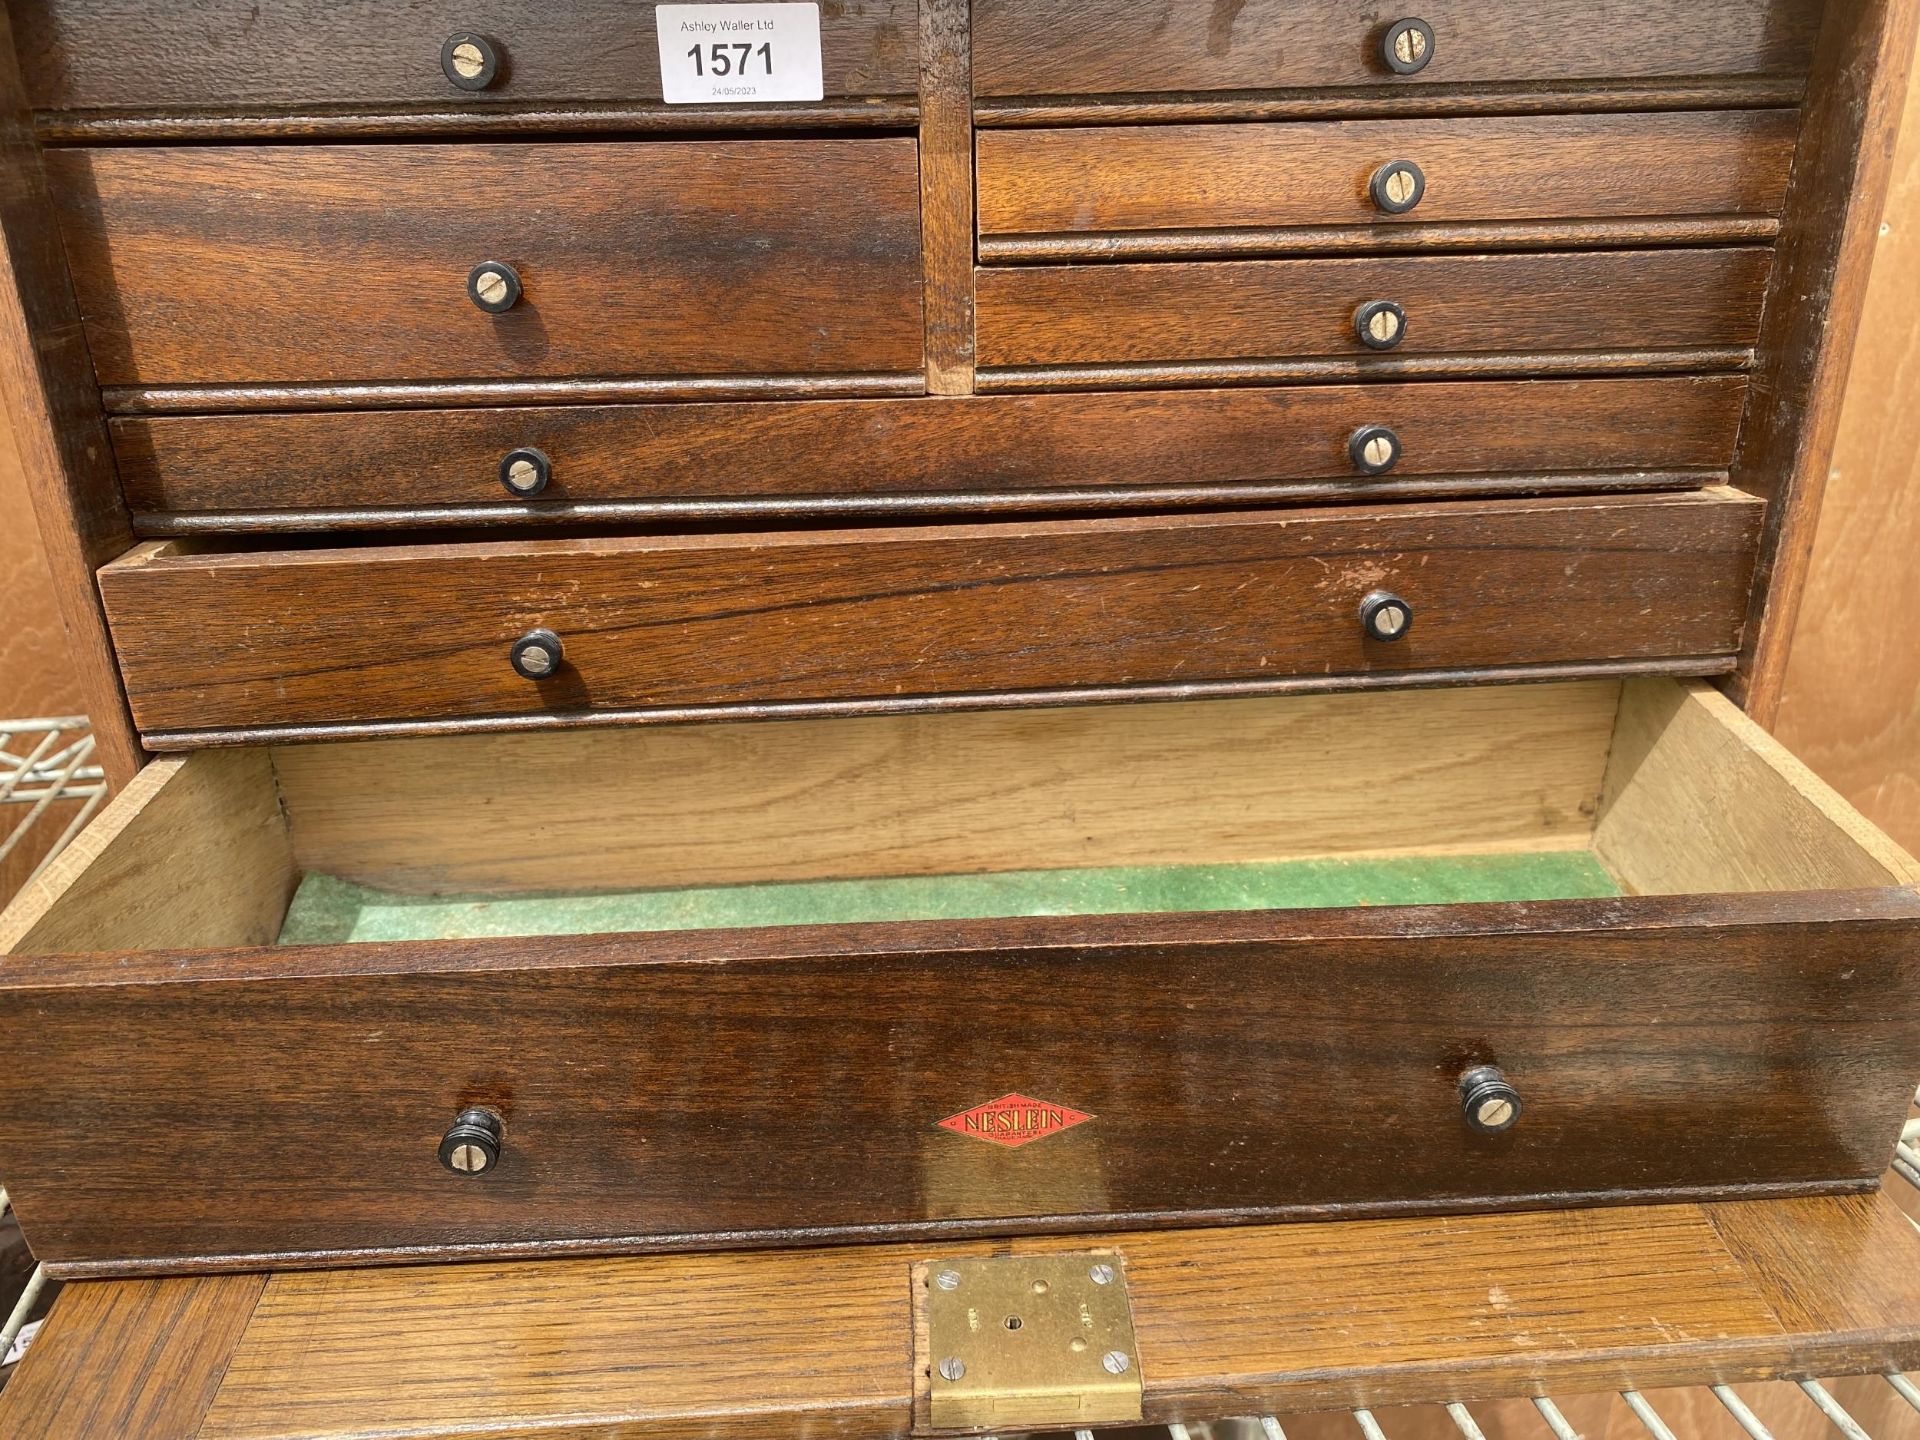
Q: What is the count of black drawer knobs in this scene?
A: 11